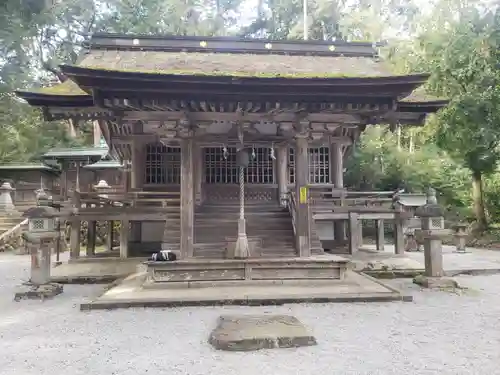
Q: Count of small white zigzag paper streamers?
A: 3